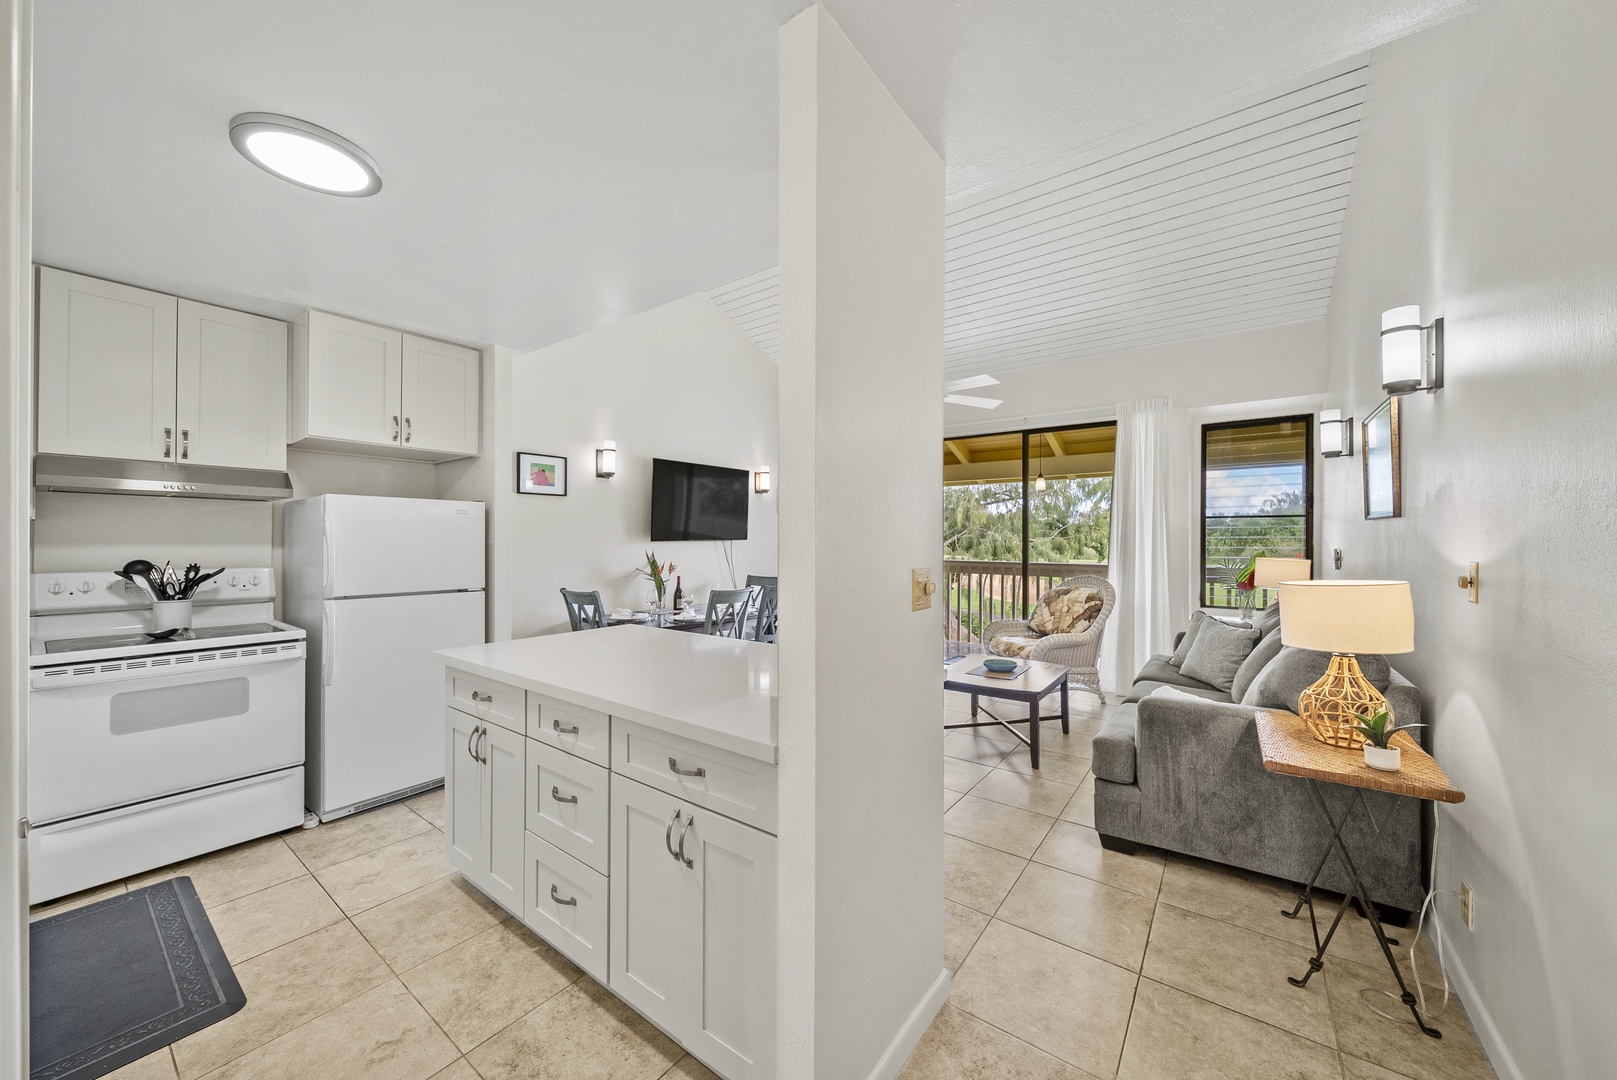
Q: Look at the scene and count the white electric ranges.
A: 1